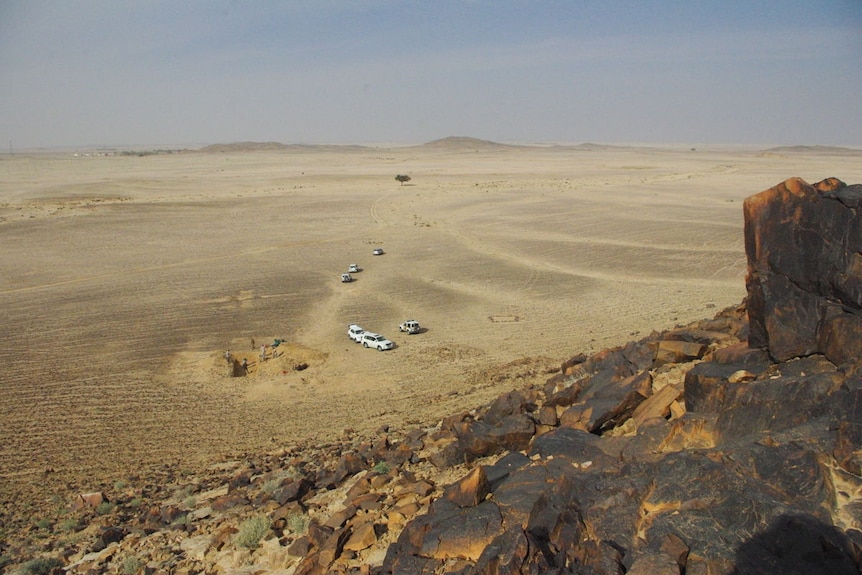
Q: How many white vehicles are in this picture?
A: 6